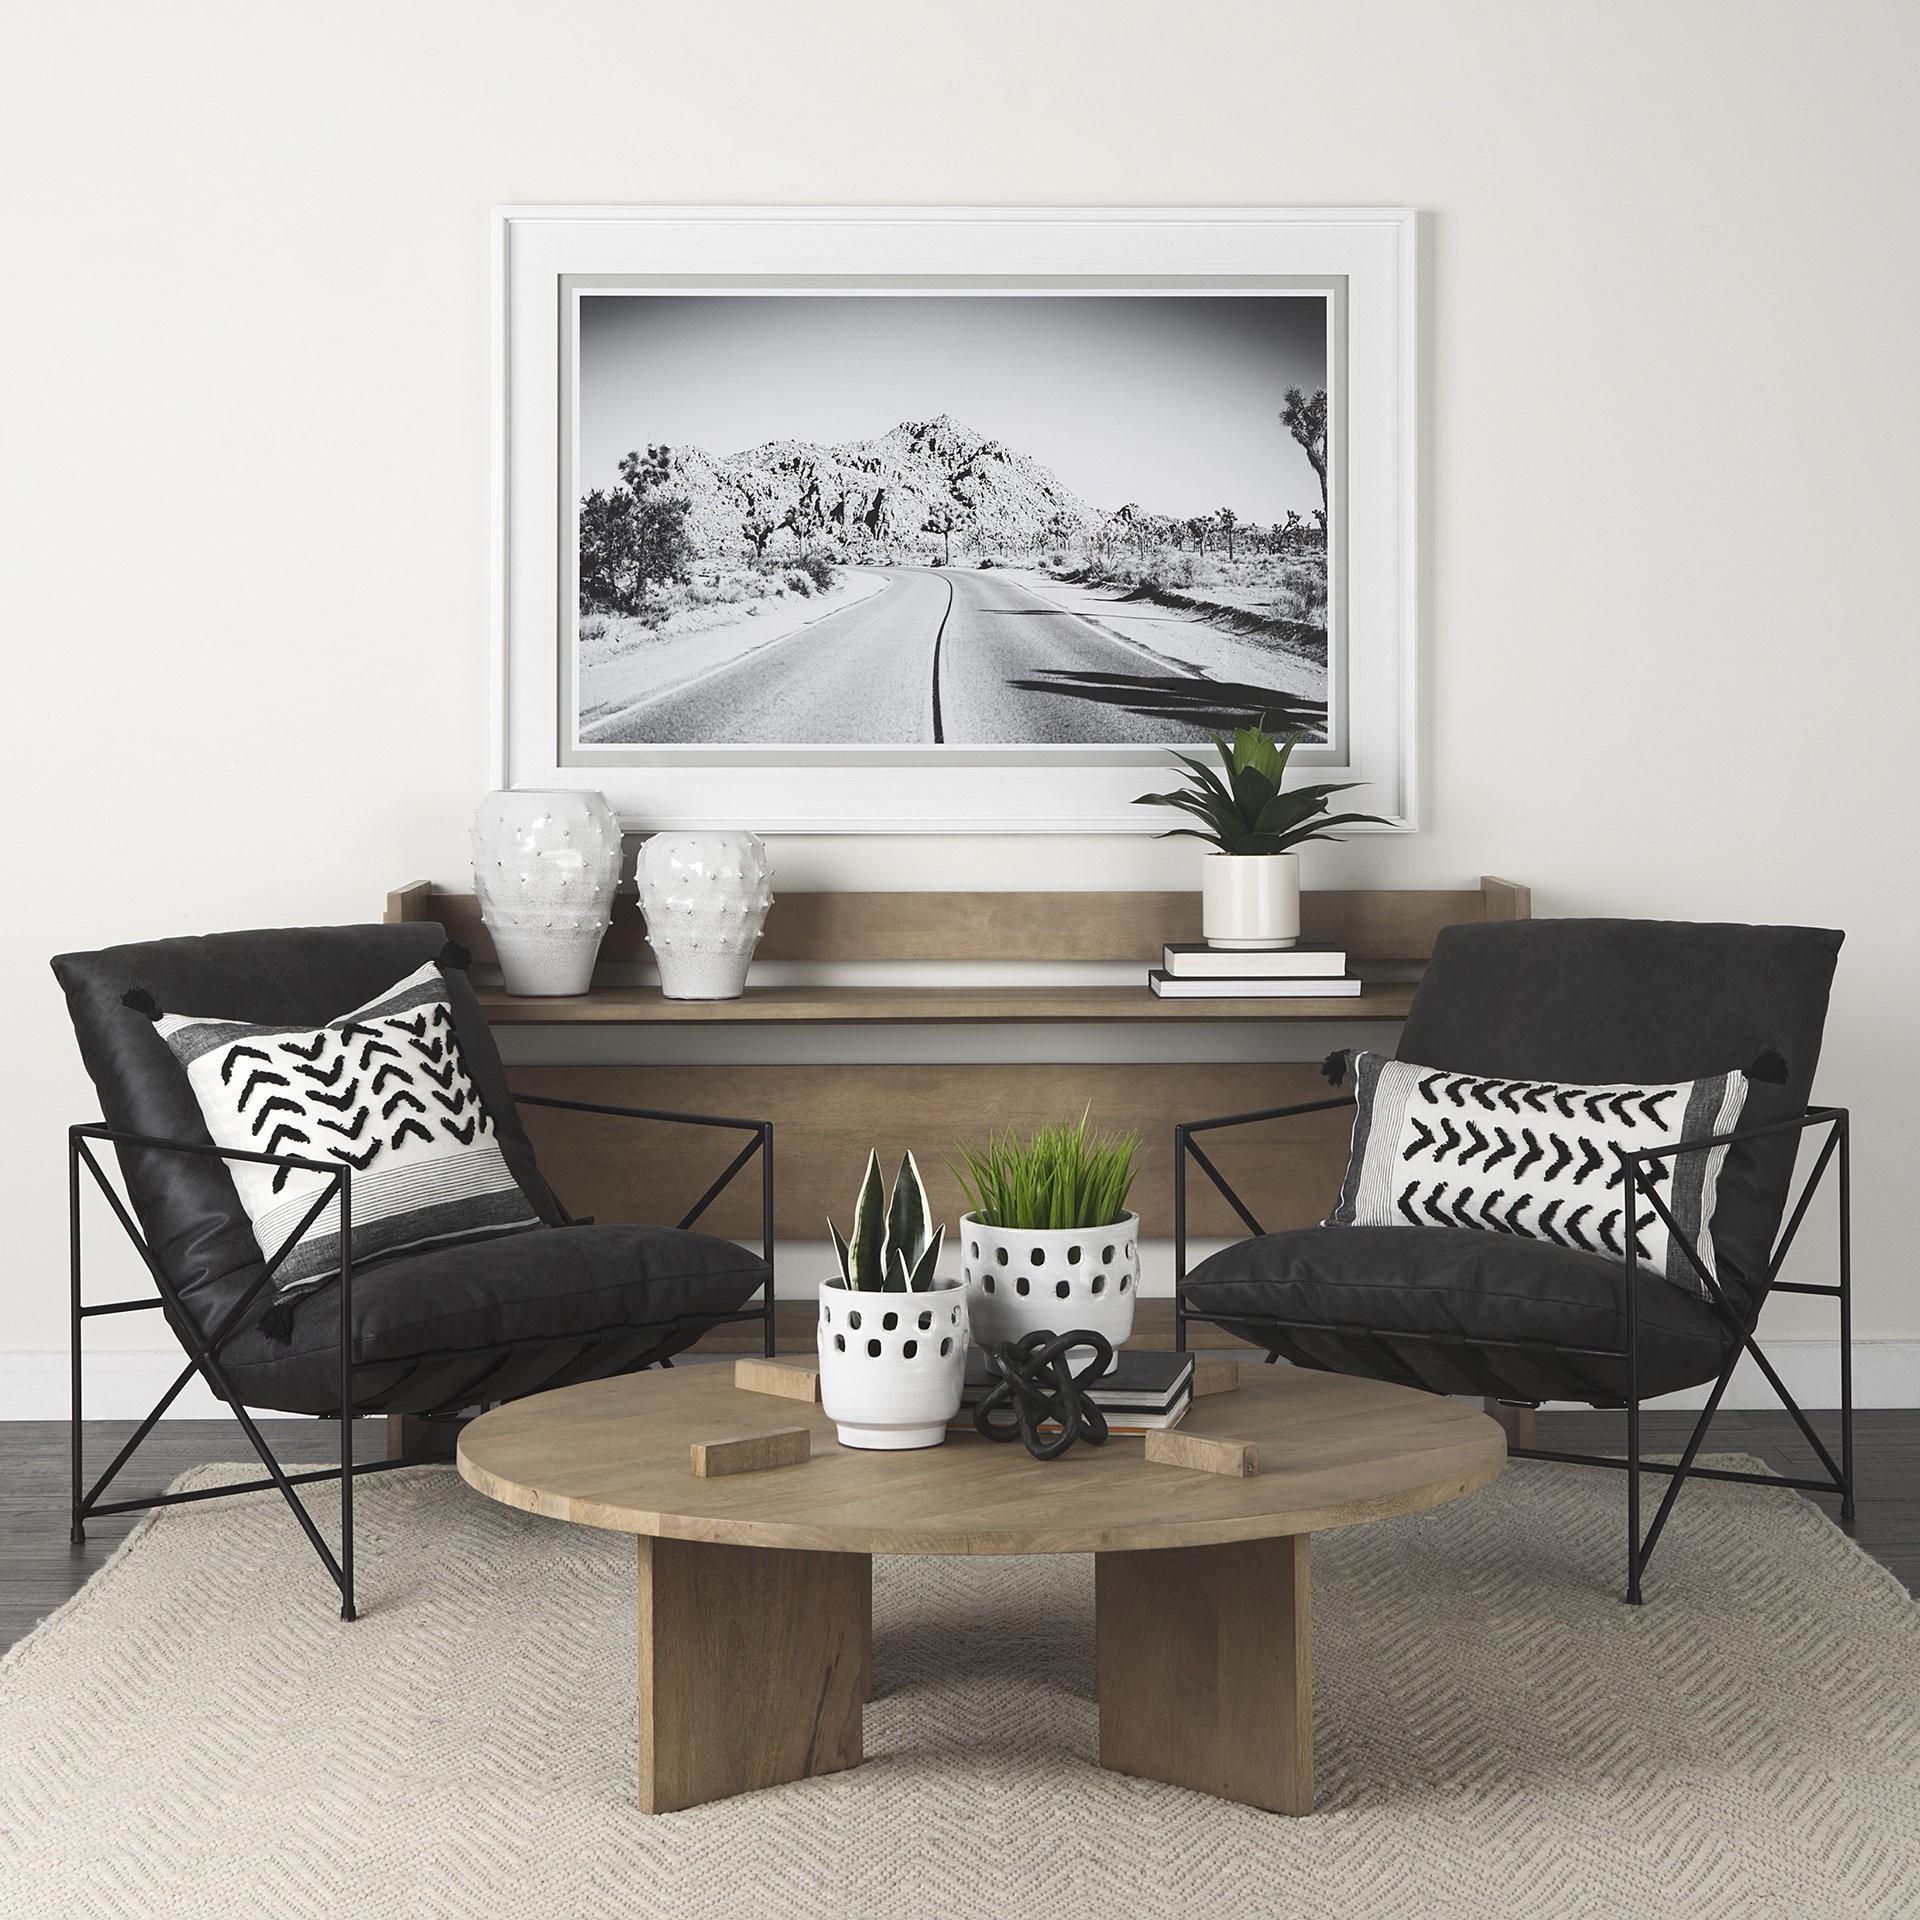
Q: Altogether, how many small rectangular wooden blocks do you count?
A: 4